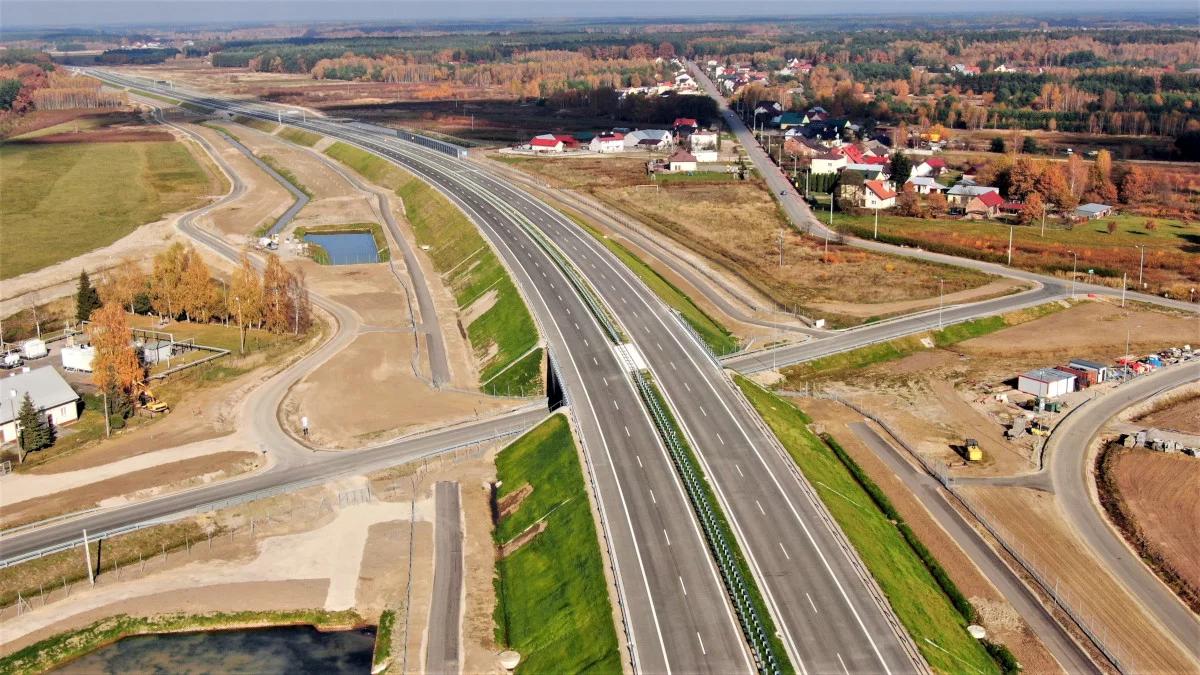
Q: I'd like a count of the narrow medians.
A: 1